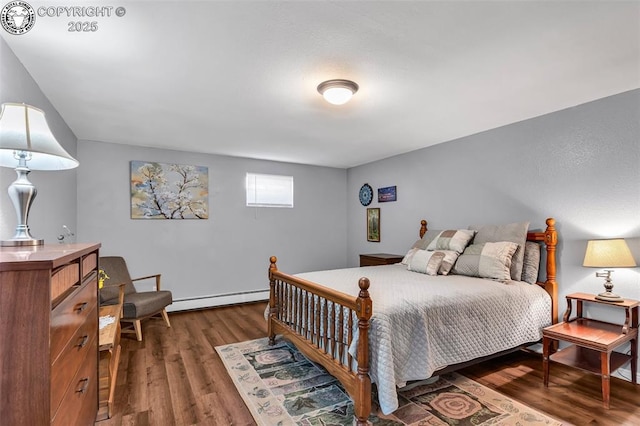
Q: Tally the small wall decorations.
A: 3